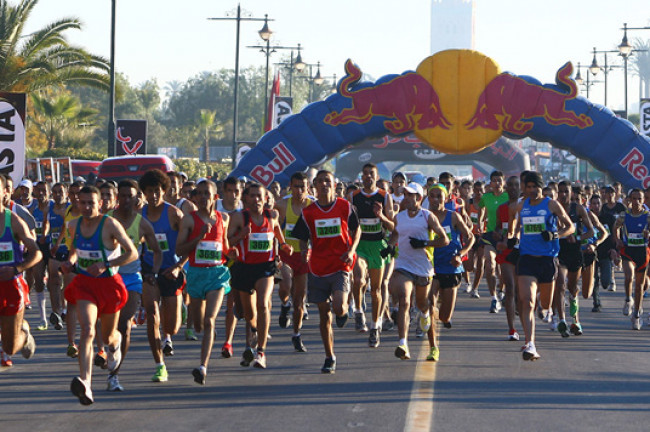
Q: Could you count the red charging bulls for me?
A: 2